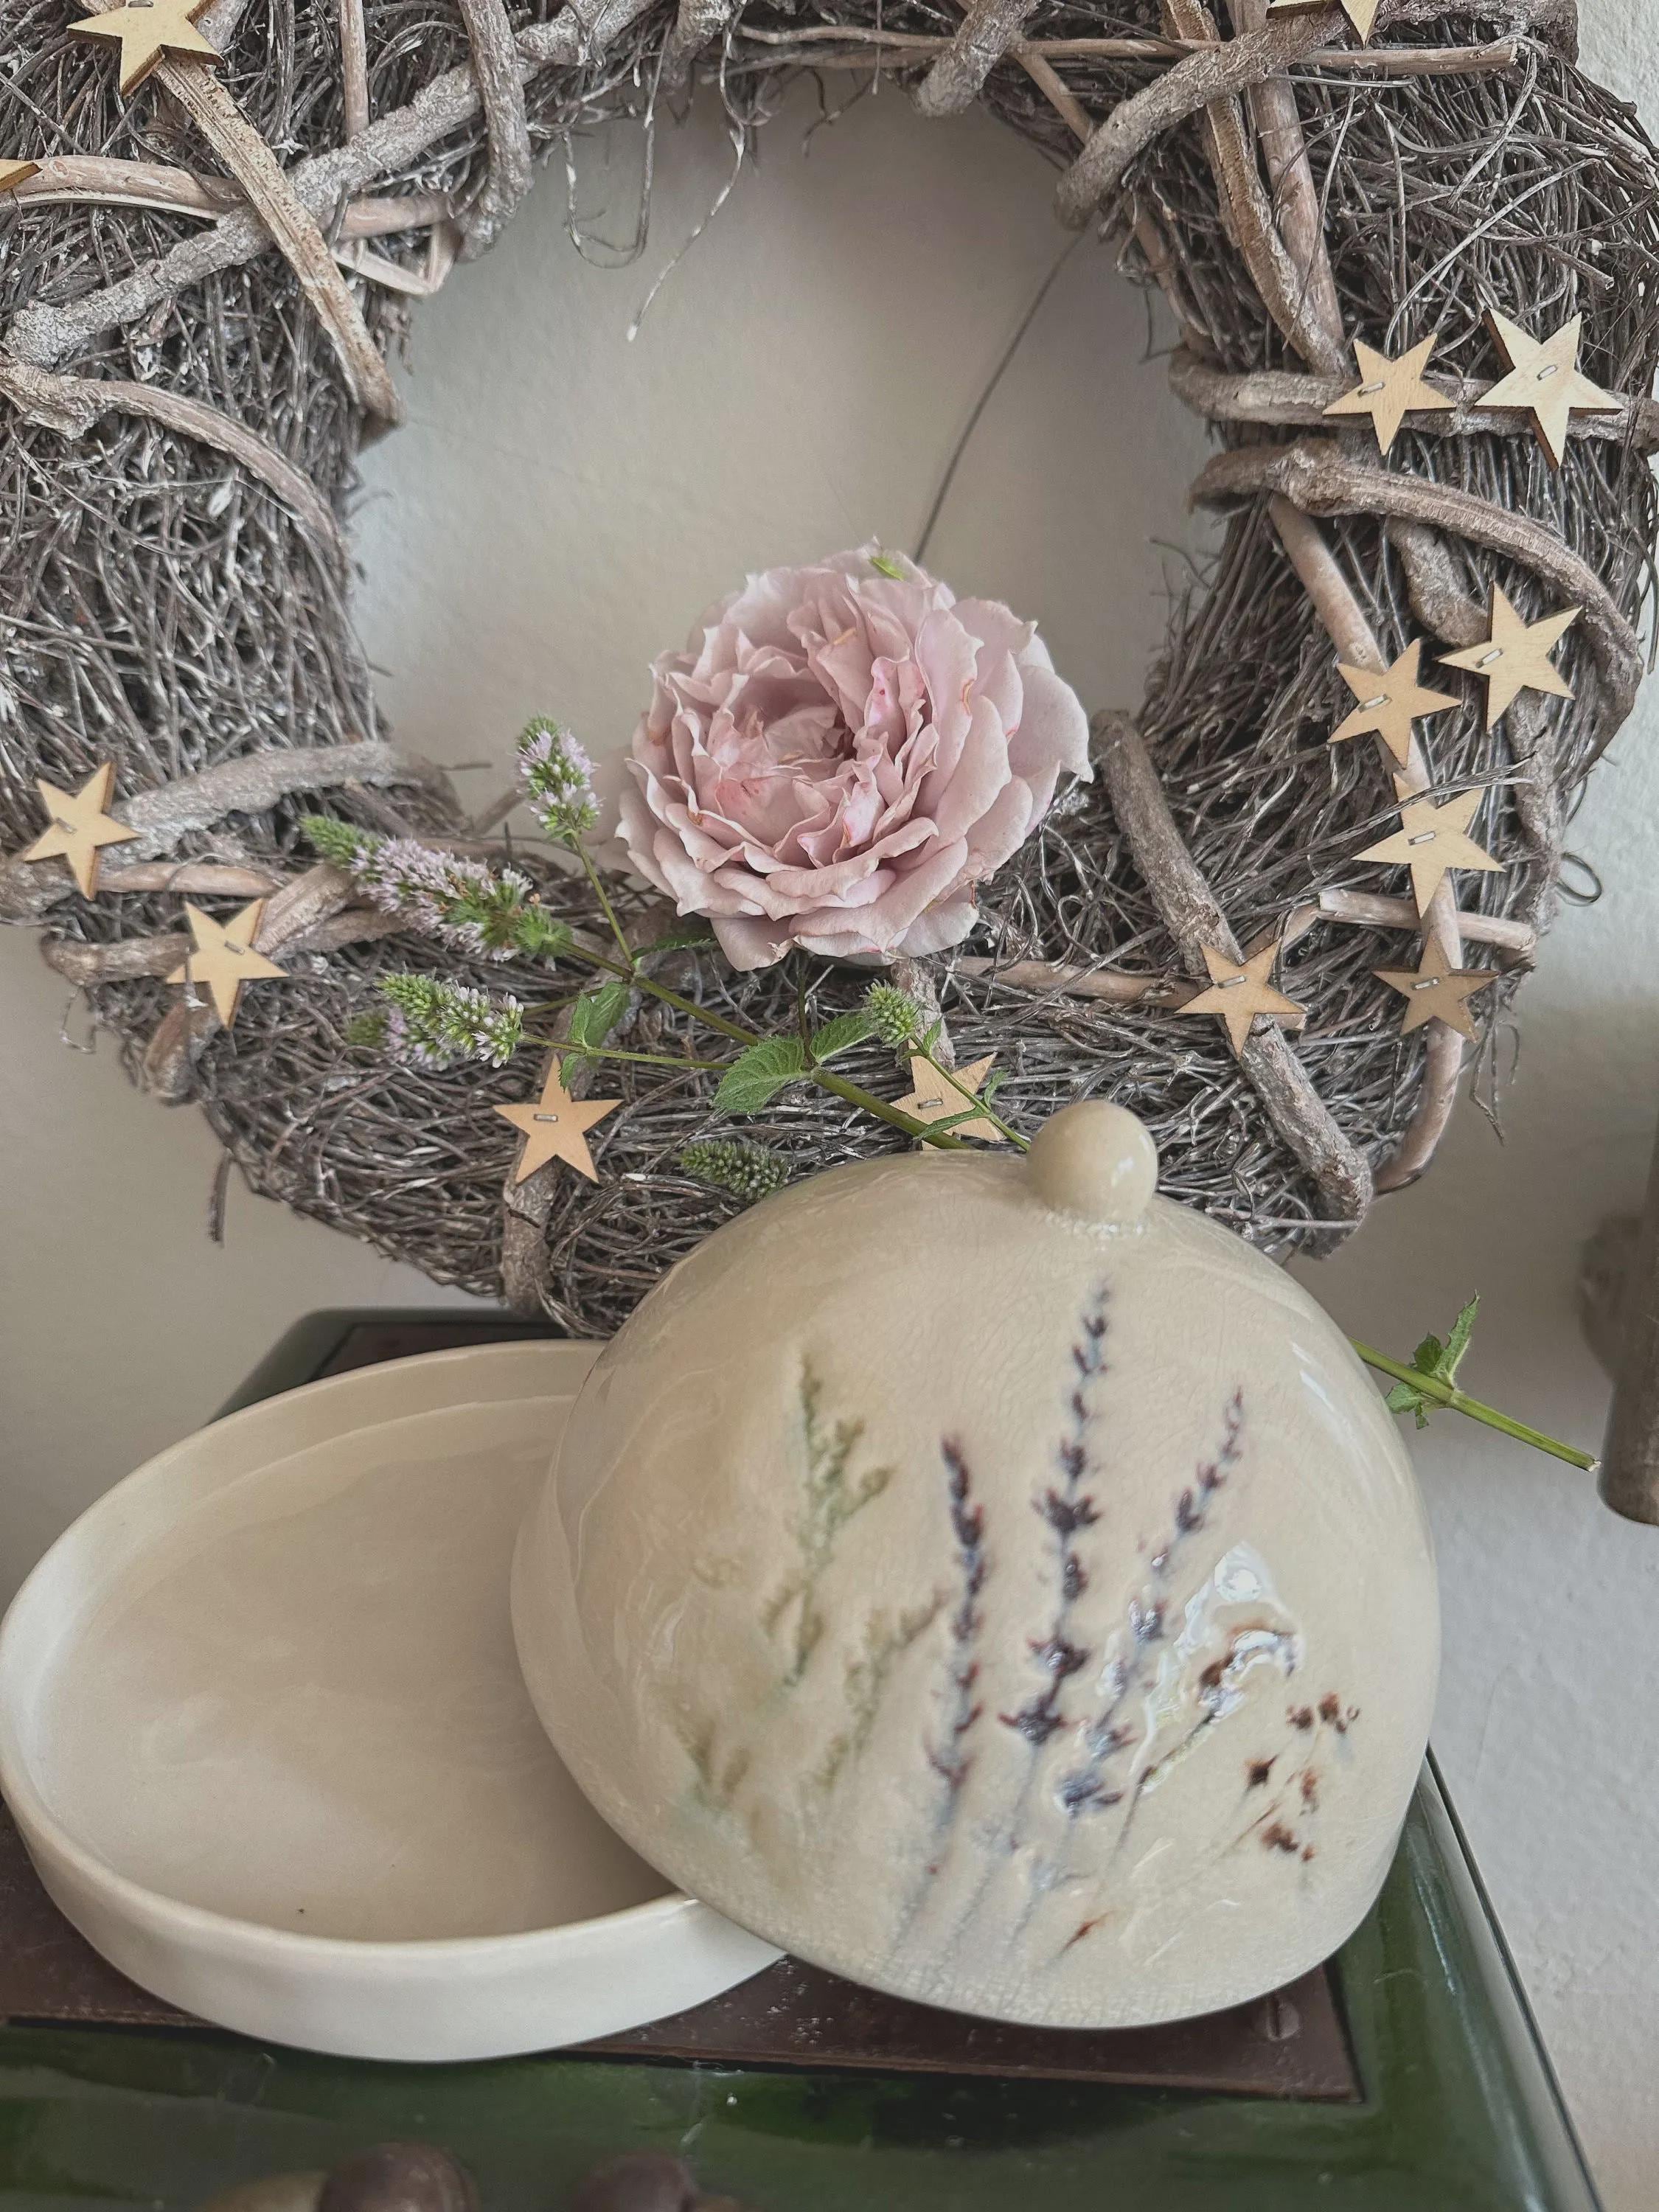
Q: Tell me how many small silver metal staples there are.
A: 12